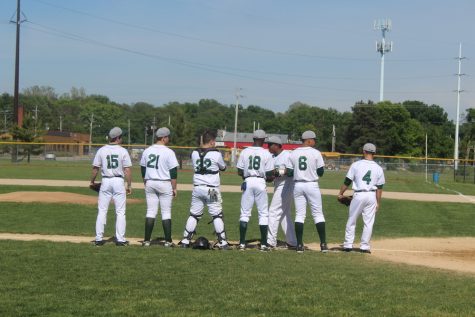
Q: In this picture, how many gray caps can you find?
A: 6